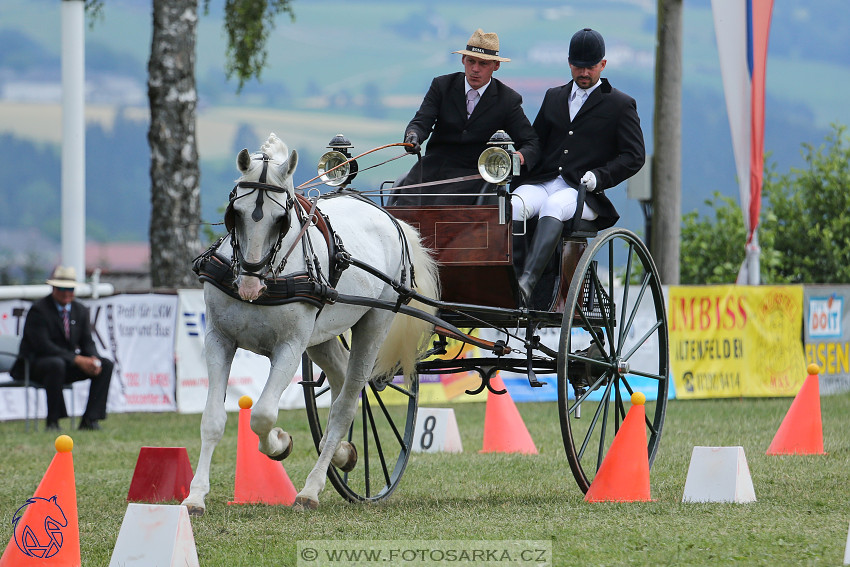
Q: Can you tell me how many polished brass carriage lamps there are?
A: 2